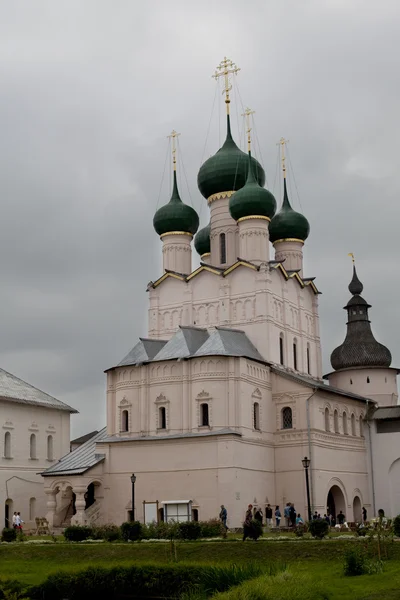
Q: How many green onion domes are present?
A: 5